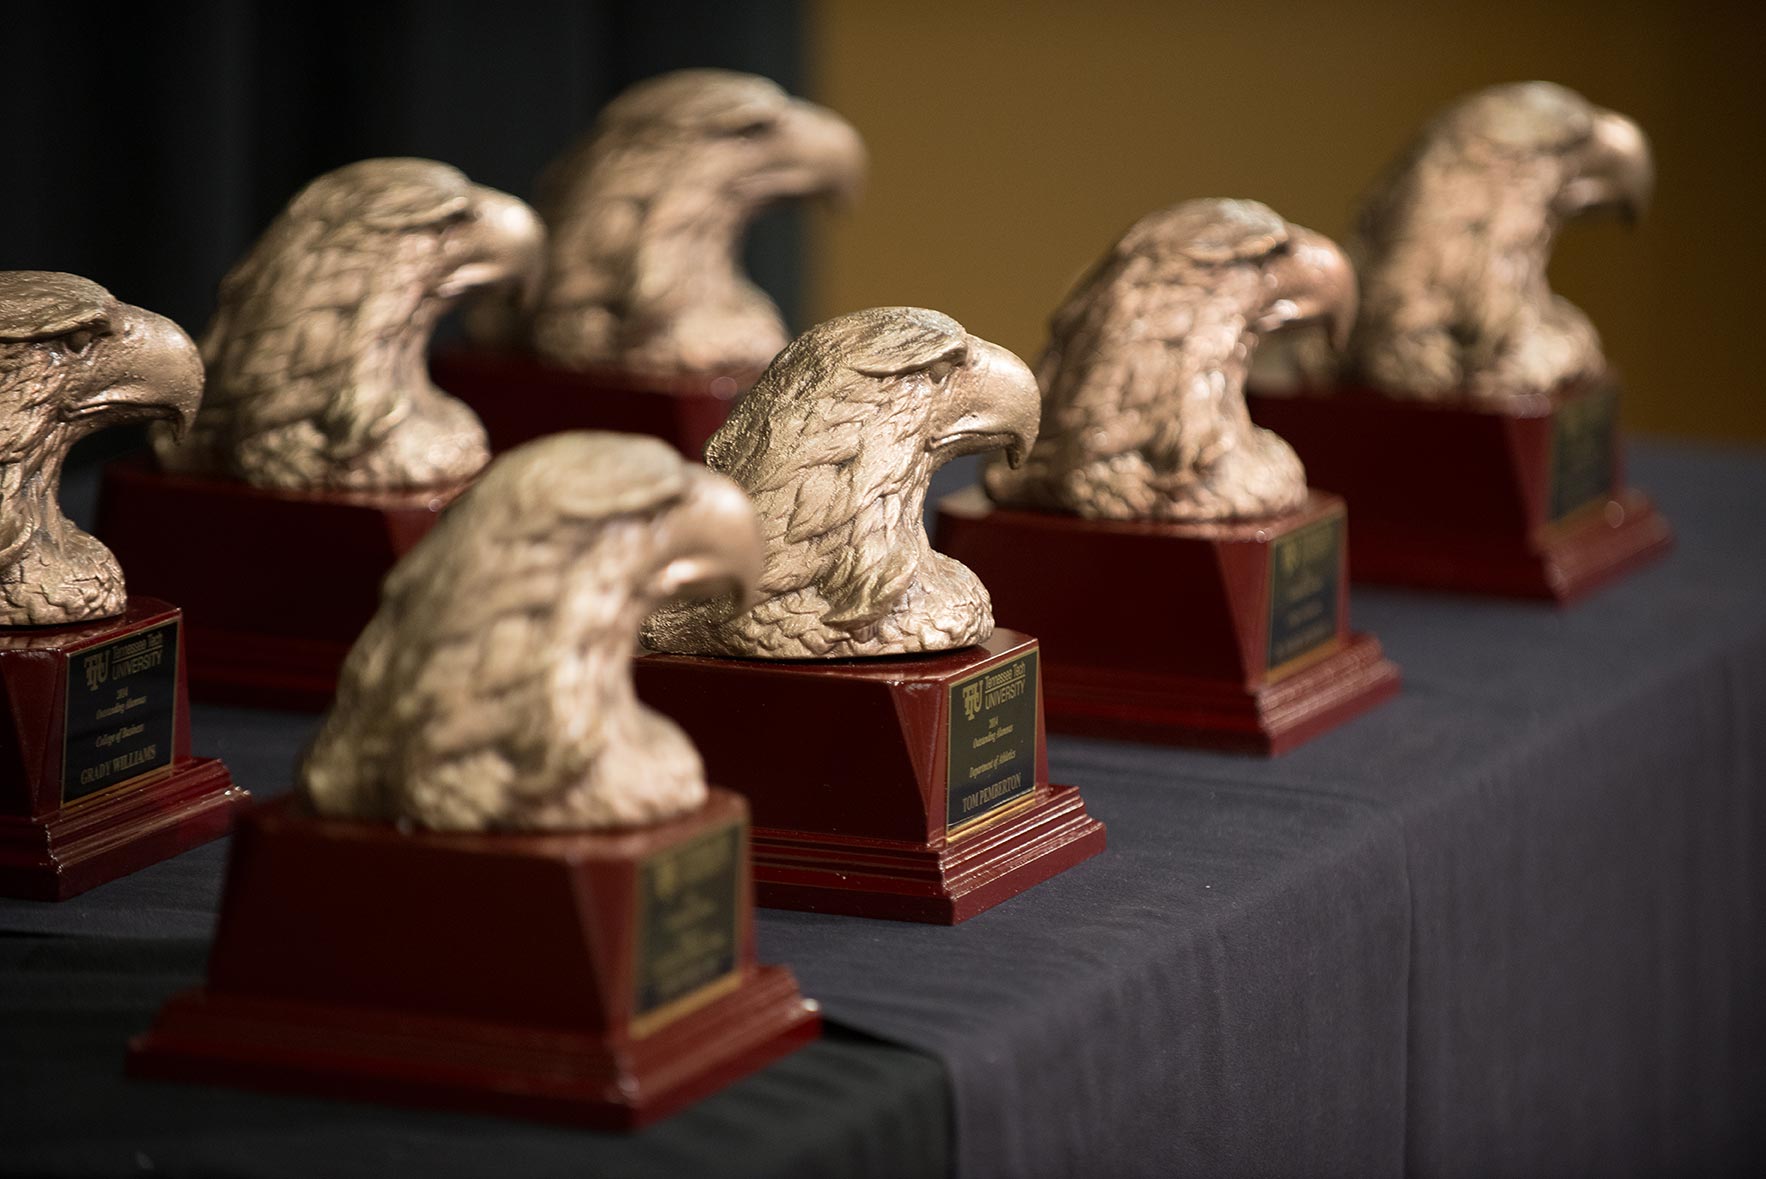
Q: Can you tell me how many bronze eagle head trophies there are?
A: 7